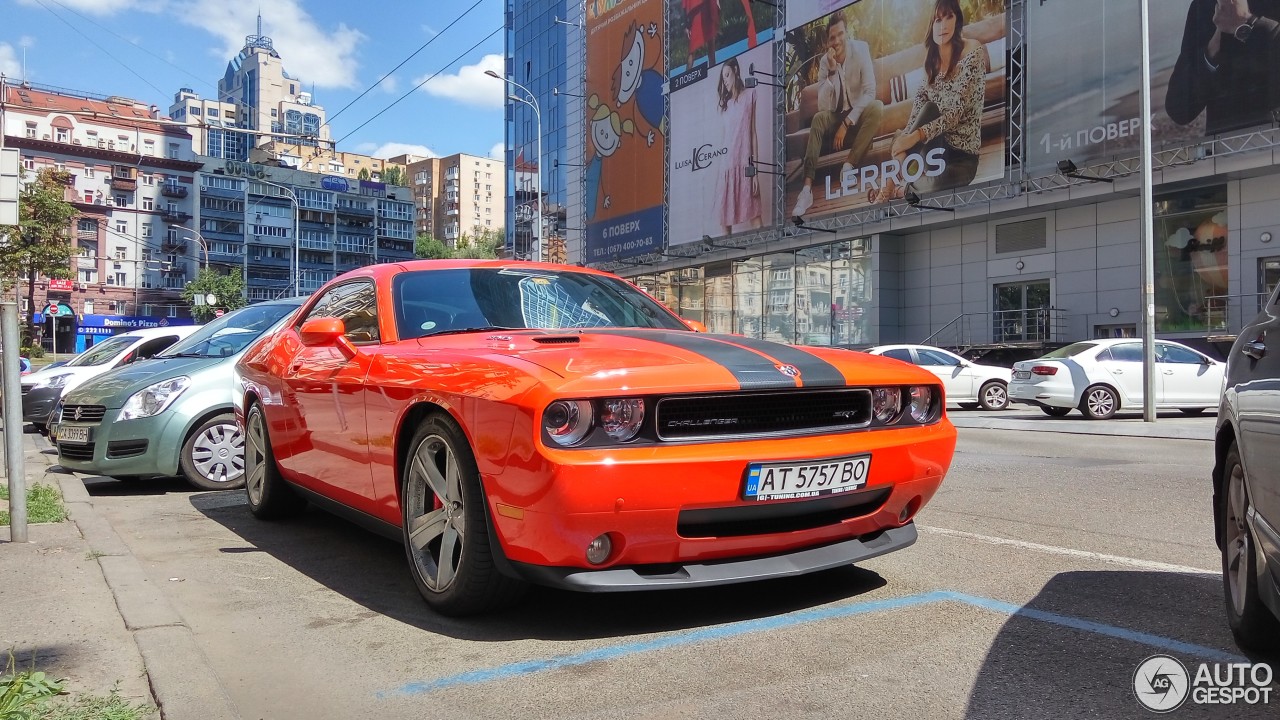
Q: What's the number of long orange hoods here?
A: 1